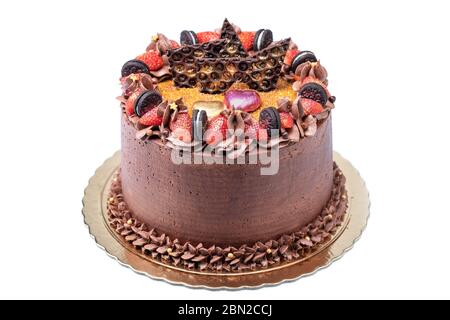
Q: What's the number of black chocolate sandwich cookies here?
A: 8